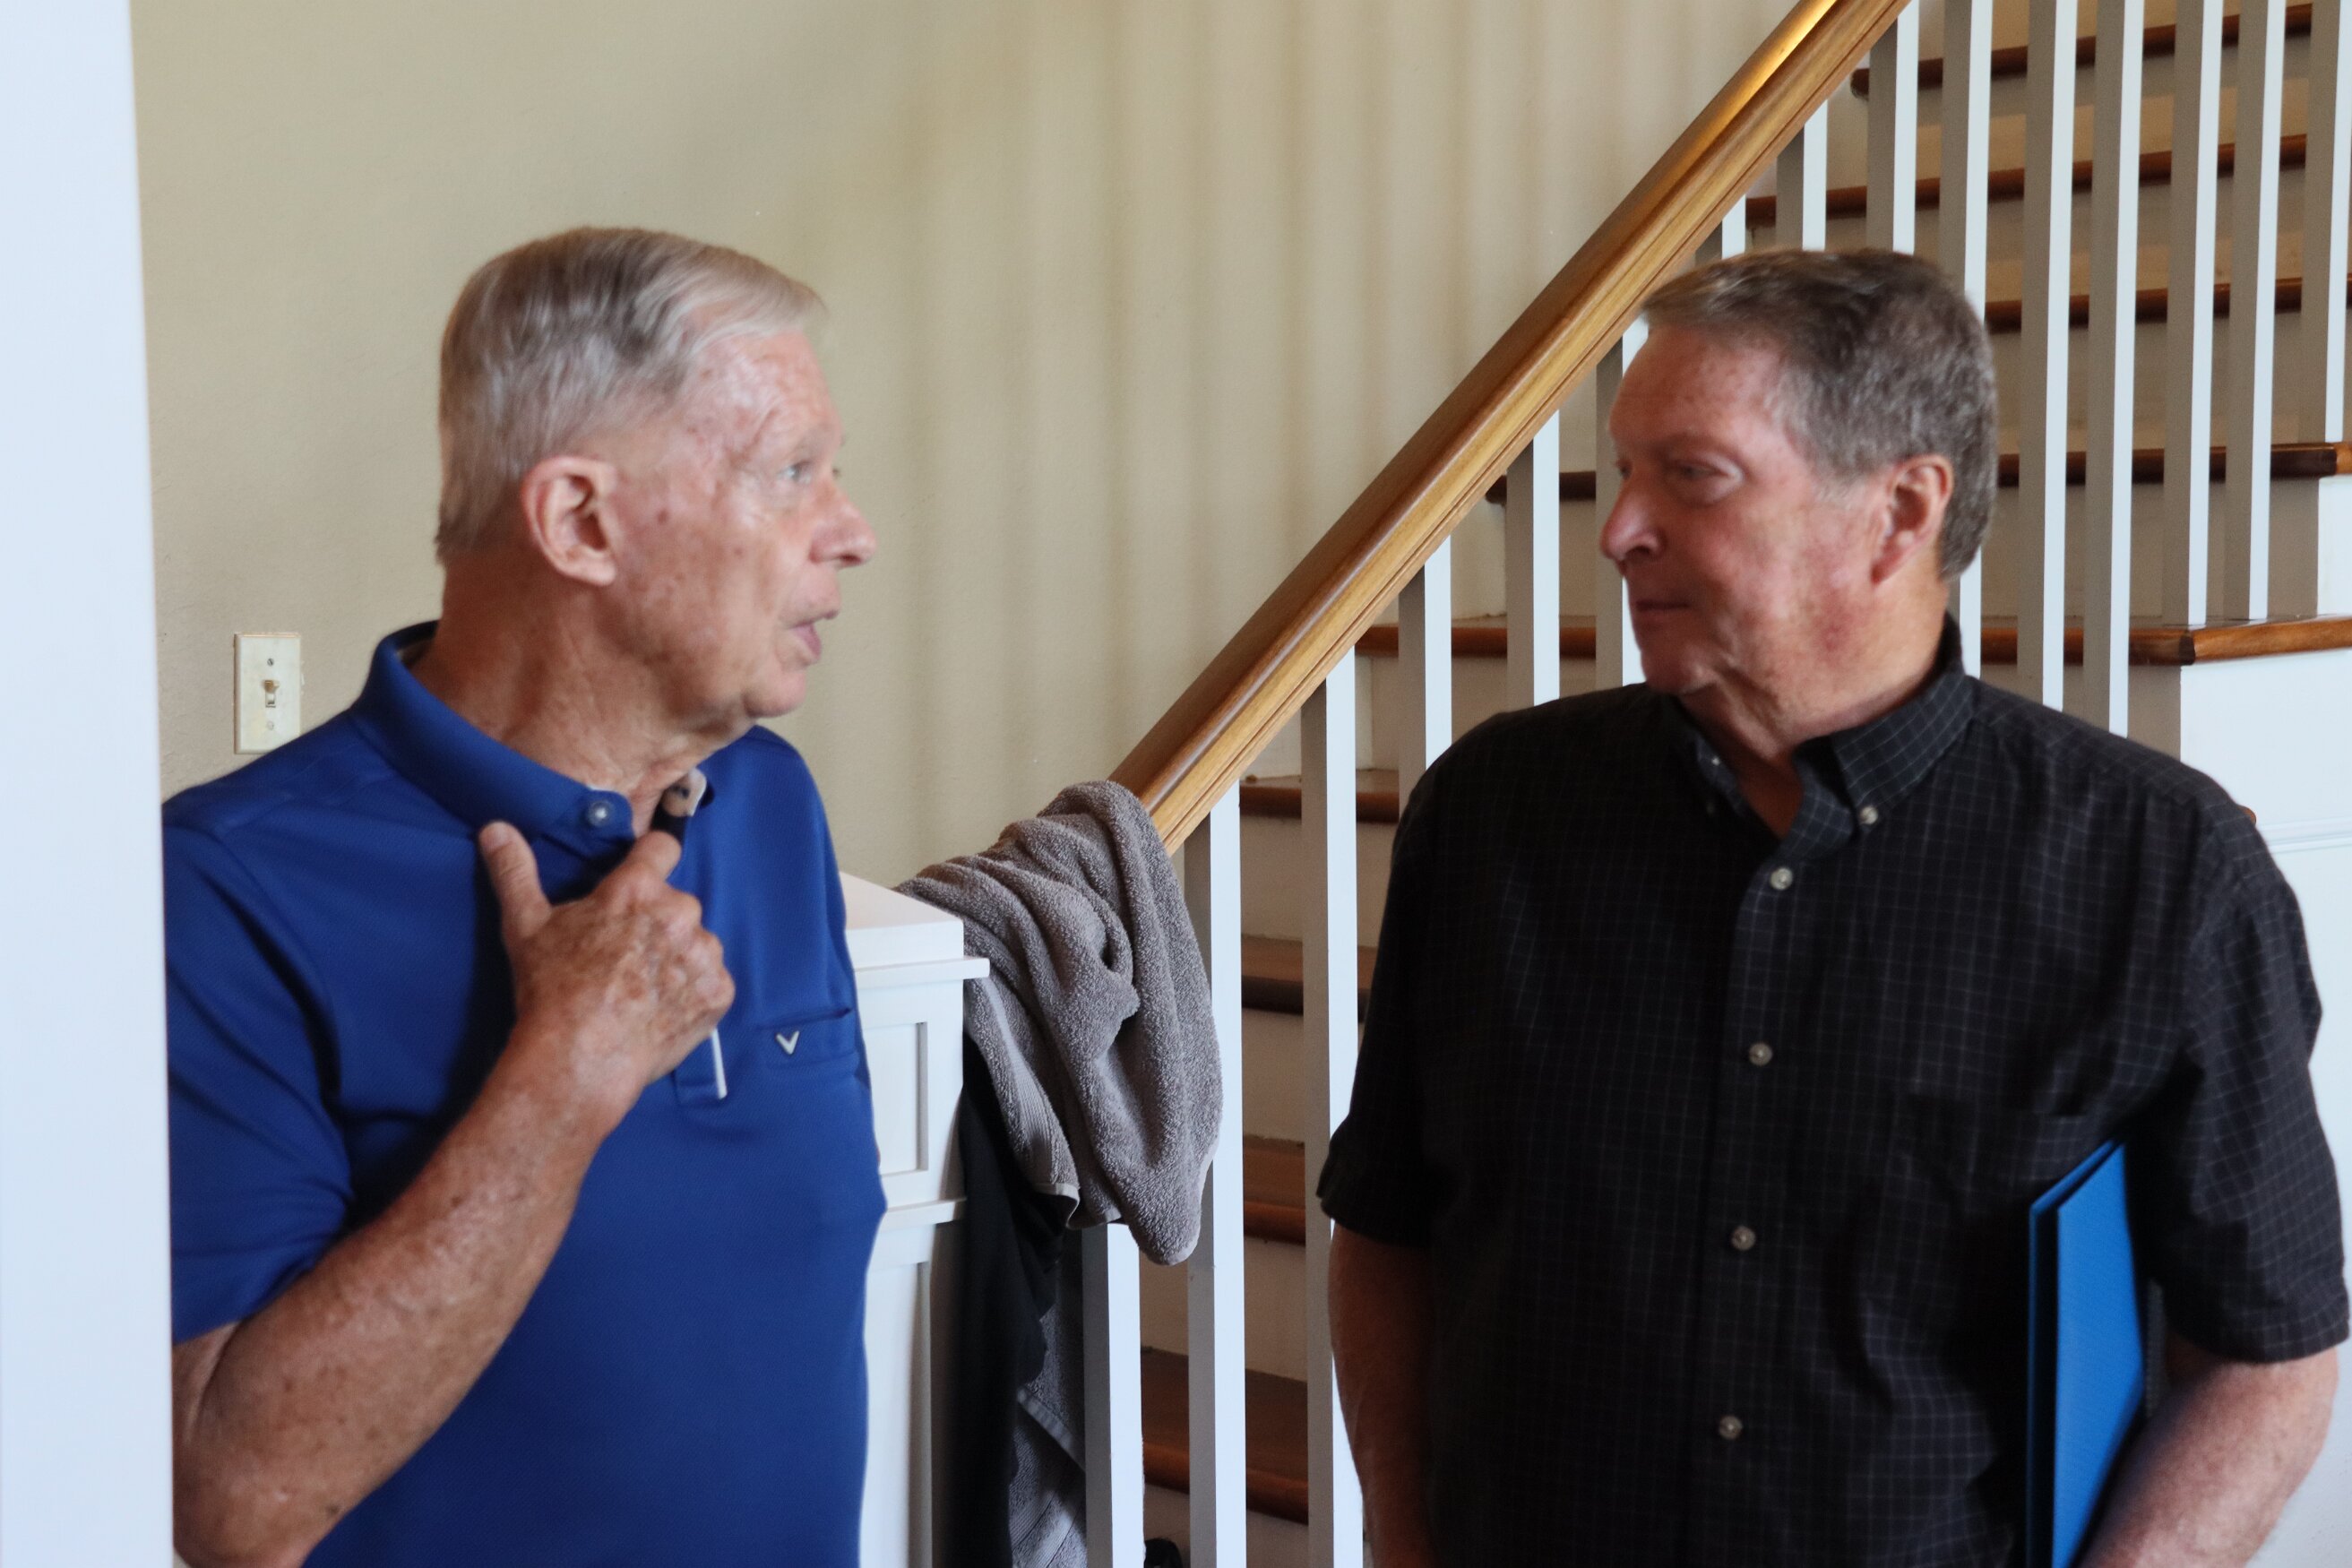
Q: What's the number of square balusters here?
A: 15